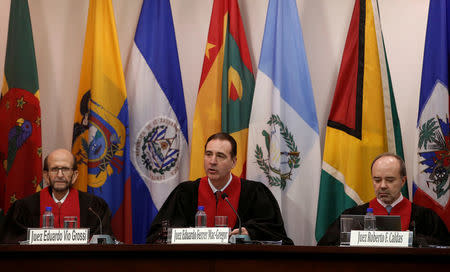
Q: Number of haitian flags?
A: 1